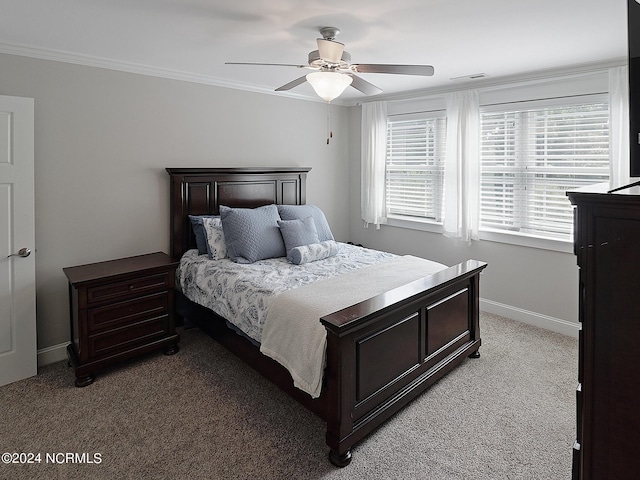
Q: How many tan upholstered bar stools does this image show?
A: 0